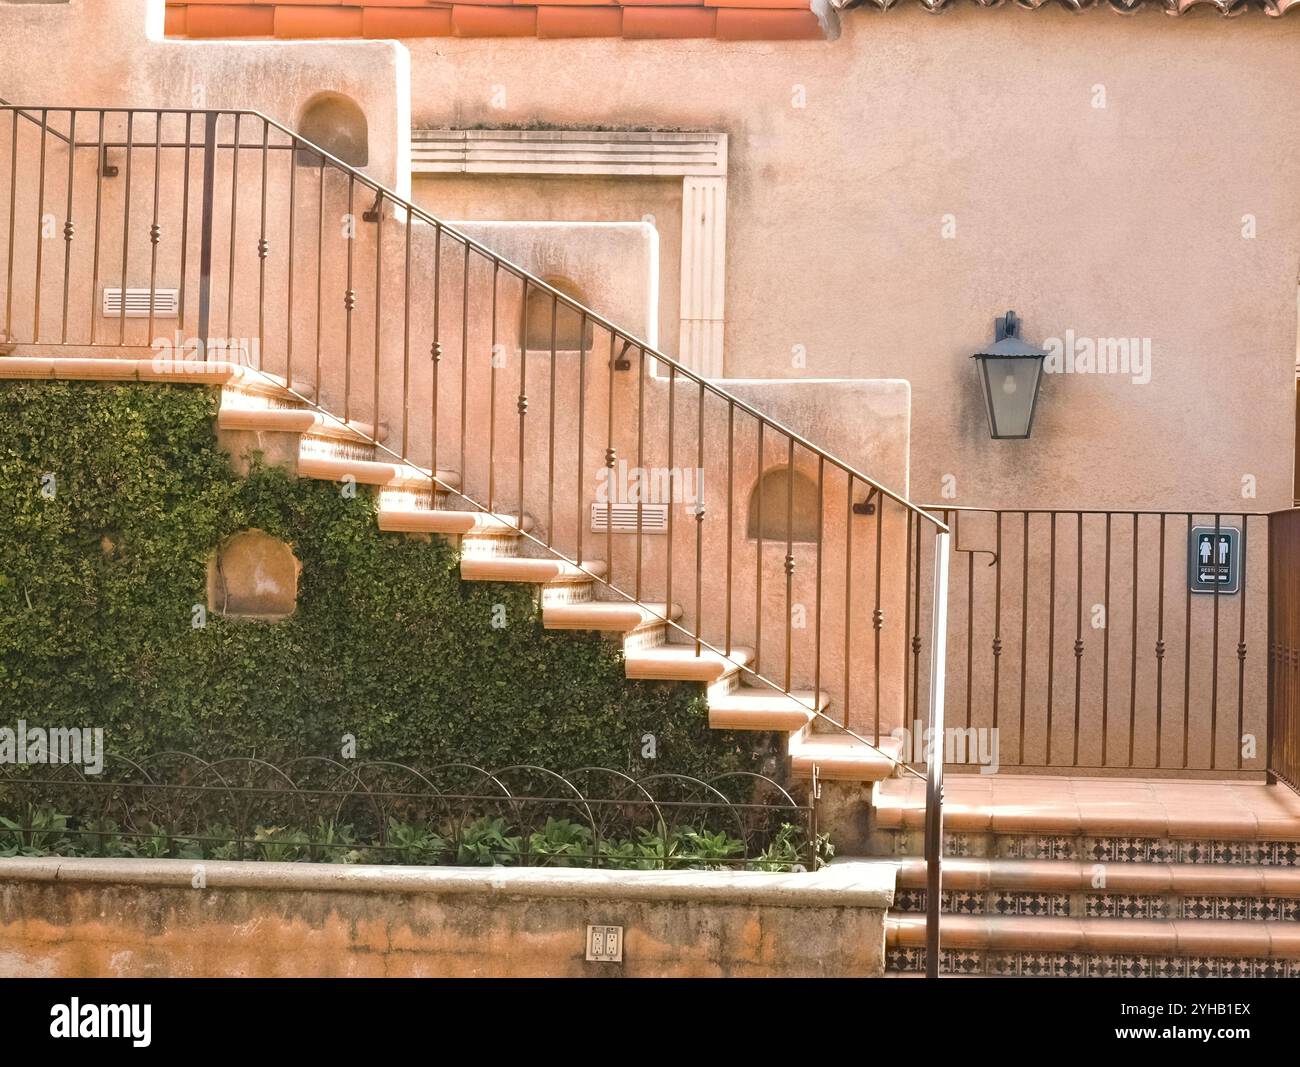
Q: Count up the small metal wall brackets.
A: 4